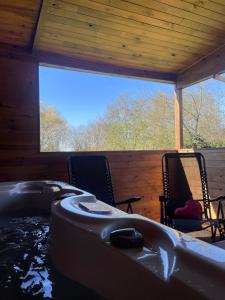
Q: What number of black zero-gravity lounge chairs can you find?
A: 2